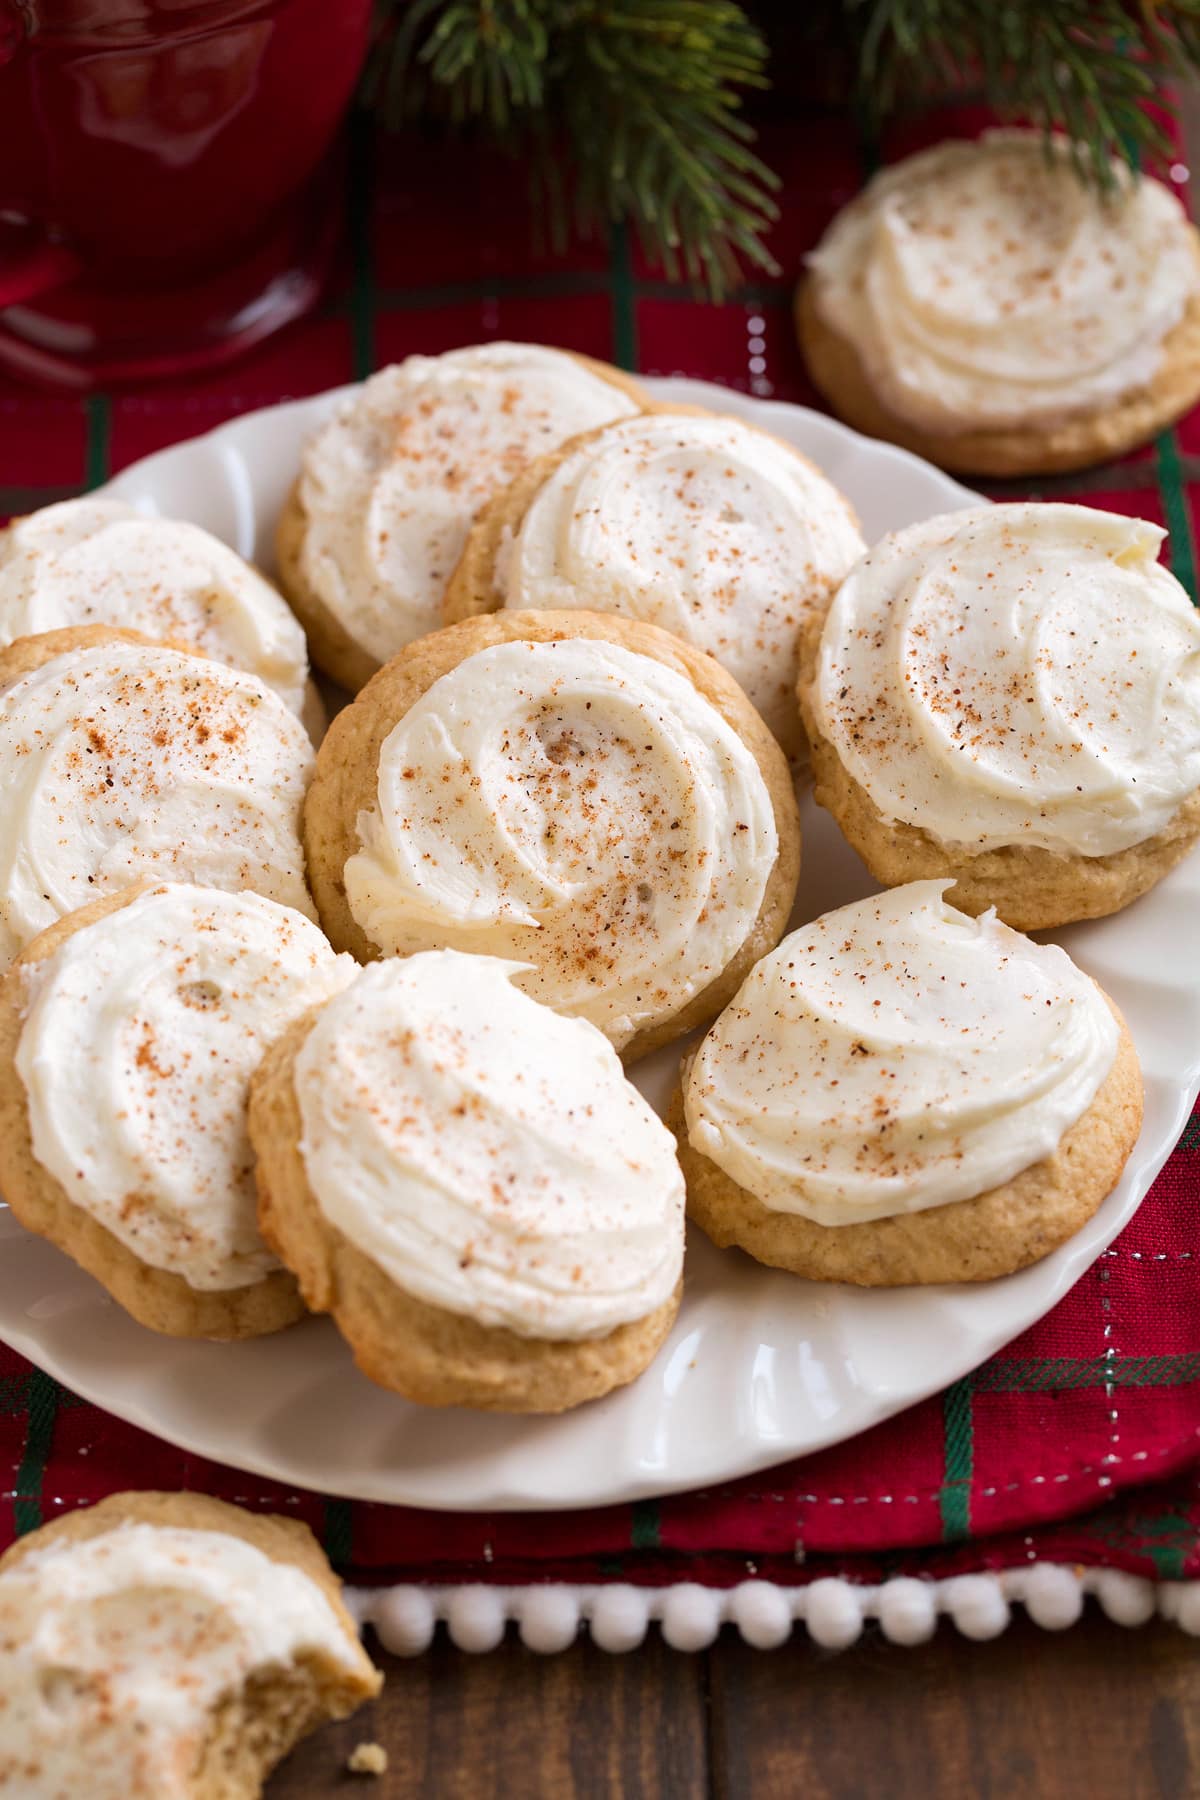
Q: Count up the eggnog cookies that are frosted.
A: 11